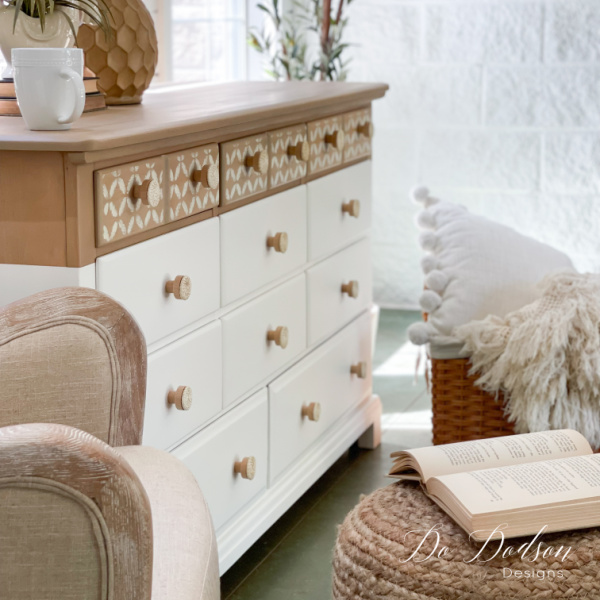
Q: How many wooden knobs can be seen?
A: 15